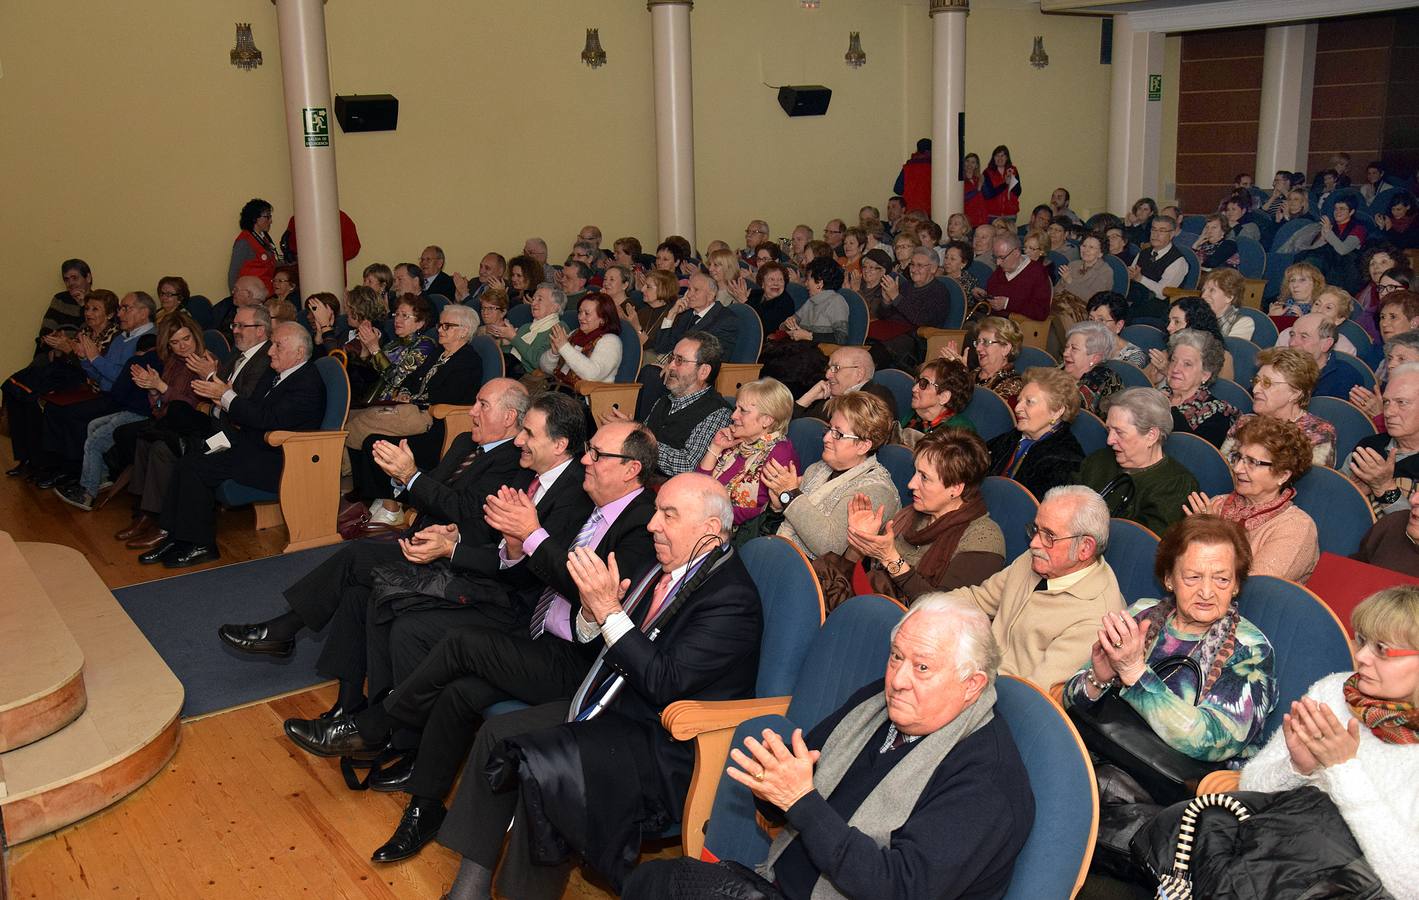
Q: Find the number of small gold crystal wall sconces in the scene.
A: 4